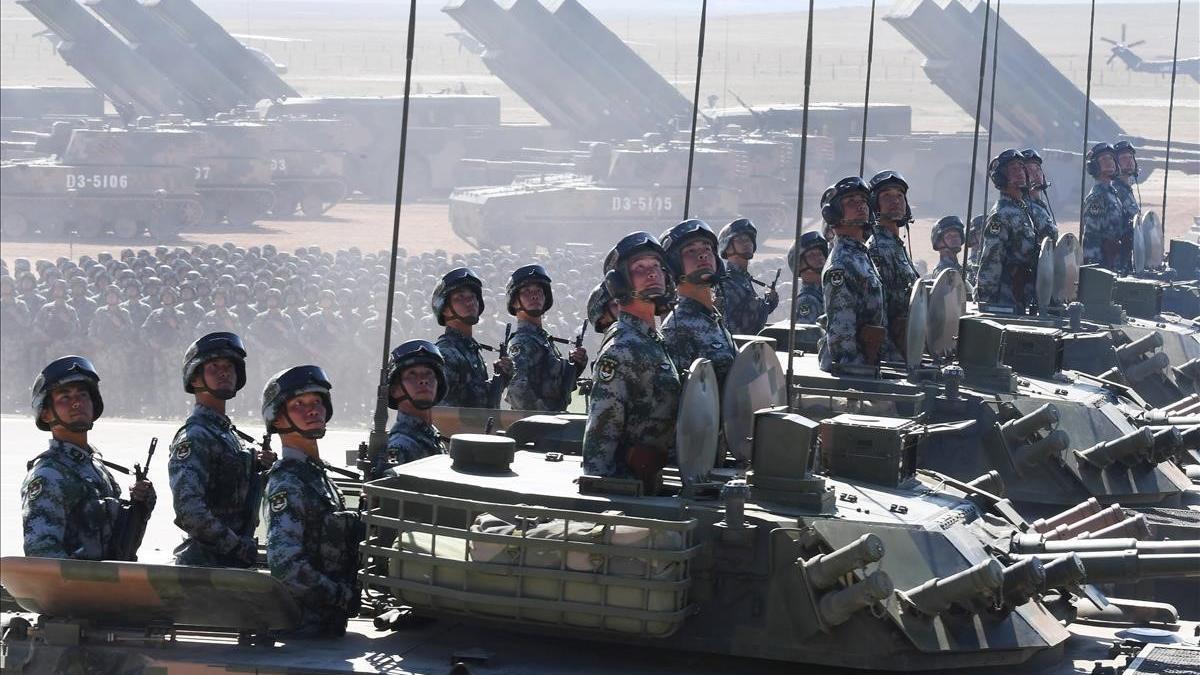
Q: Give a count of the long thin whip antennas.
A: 8